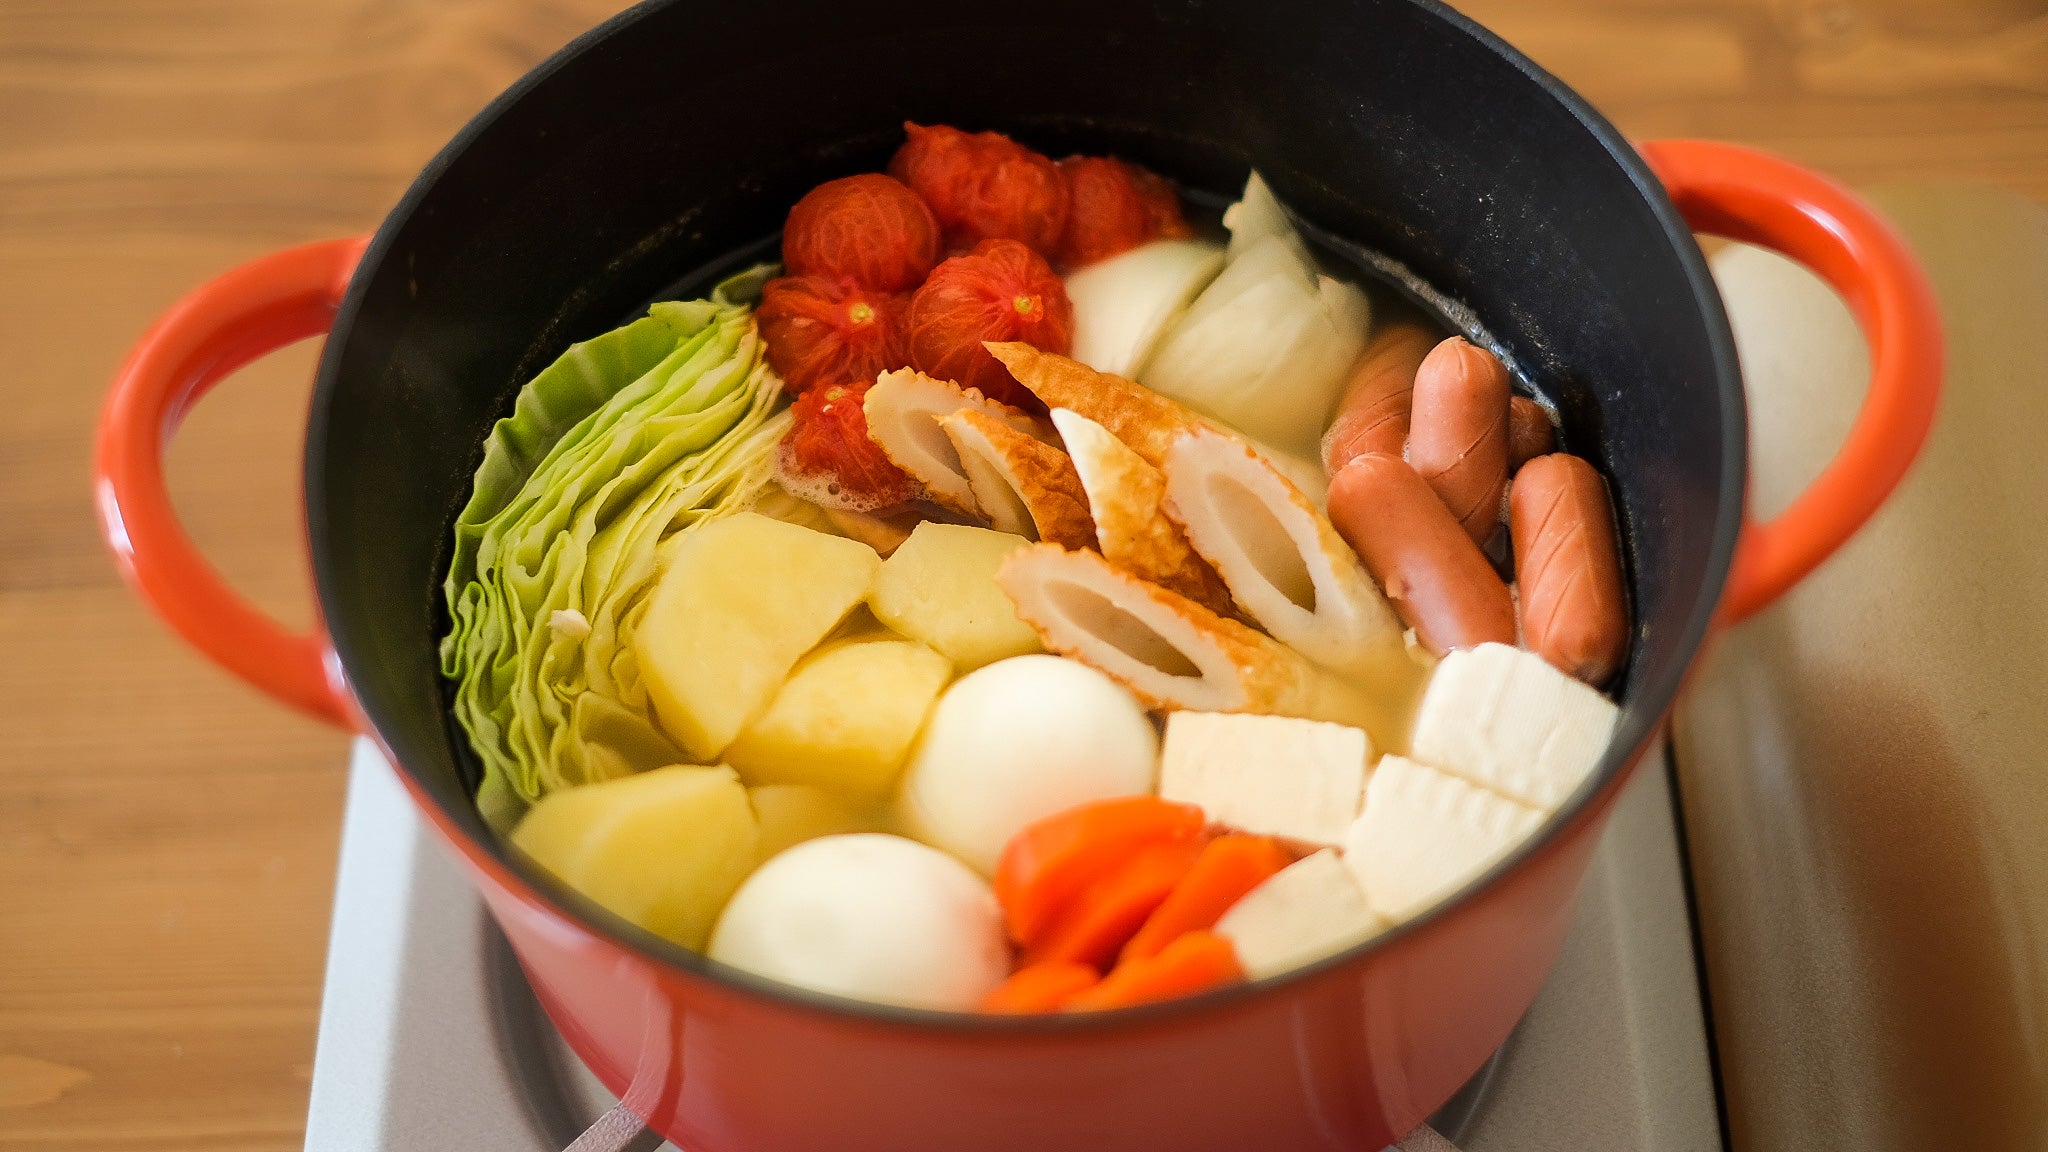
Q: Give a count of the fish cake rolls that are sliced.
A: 6